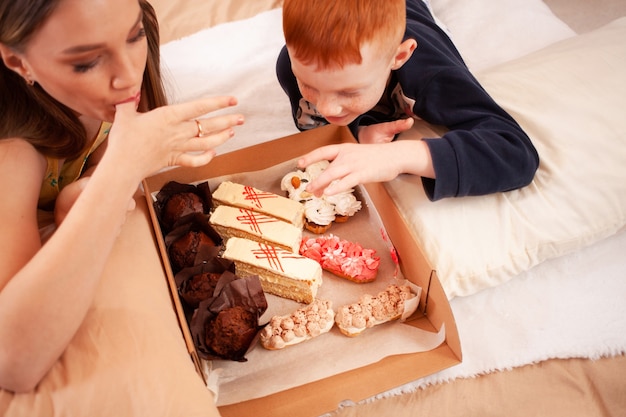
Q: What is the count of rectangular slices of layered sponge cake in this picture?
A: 3